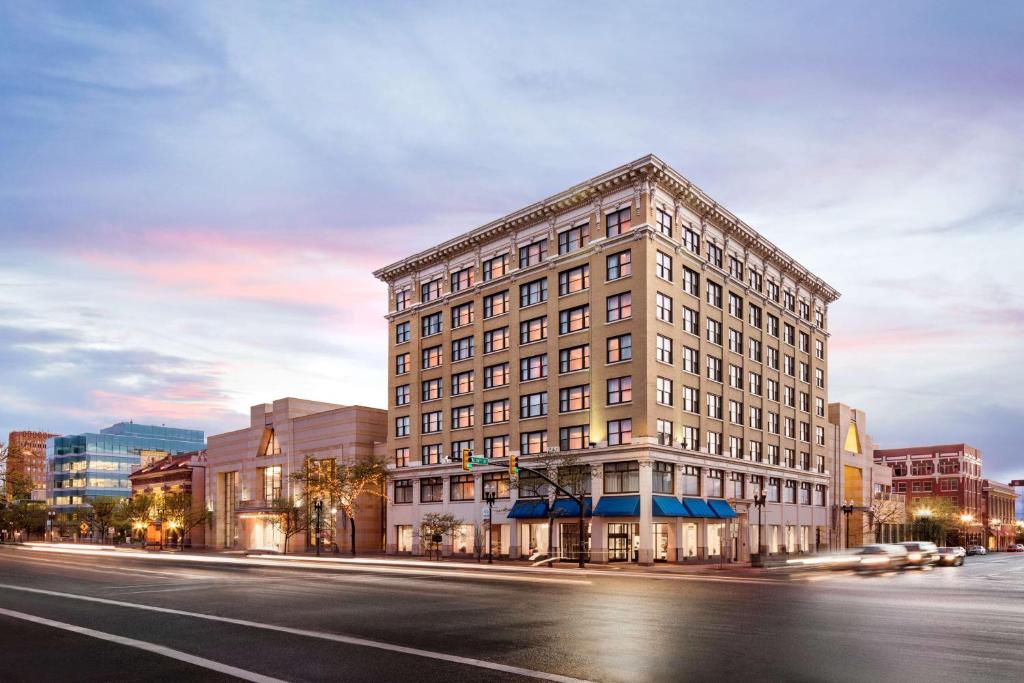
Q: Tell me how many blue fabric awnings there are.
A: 6